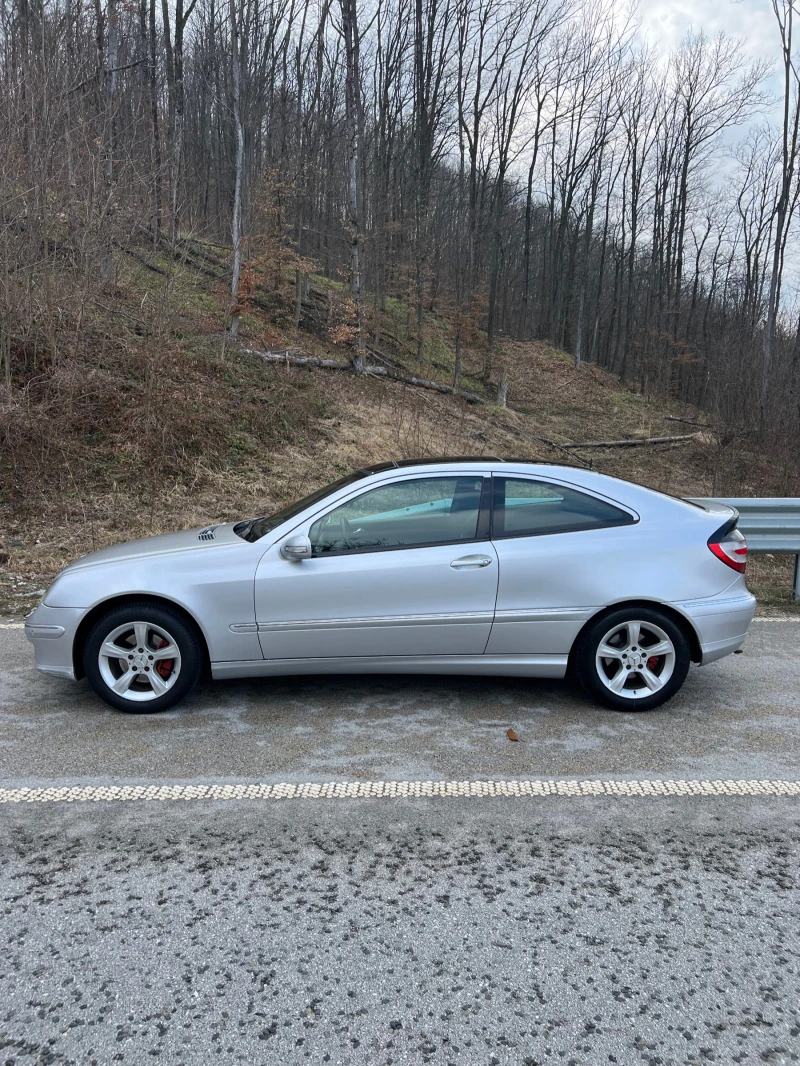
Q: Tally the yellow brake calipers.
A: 0